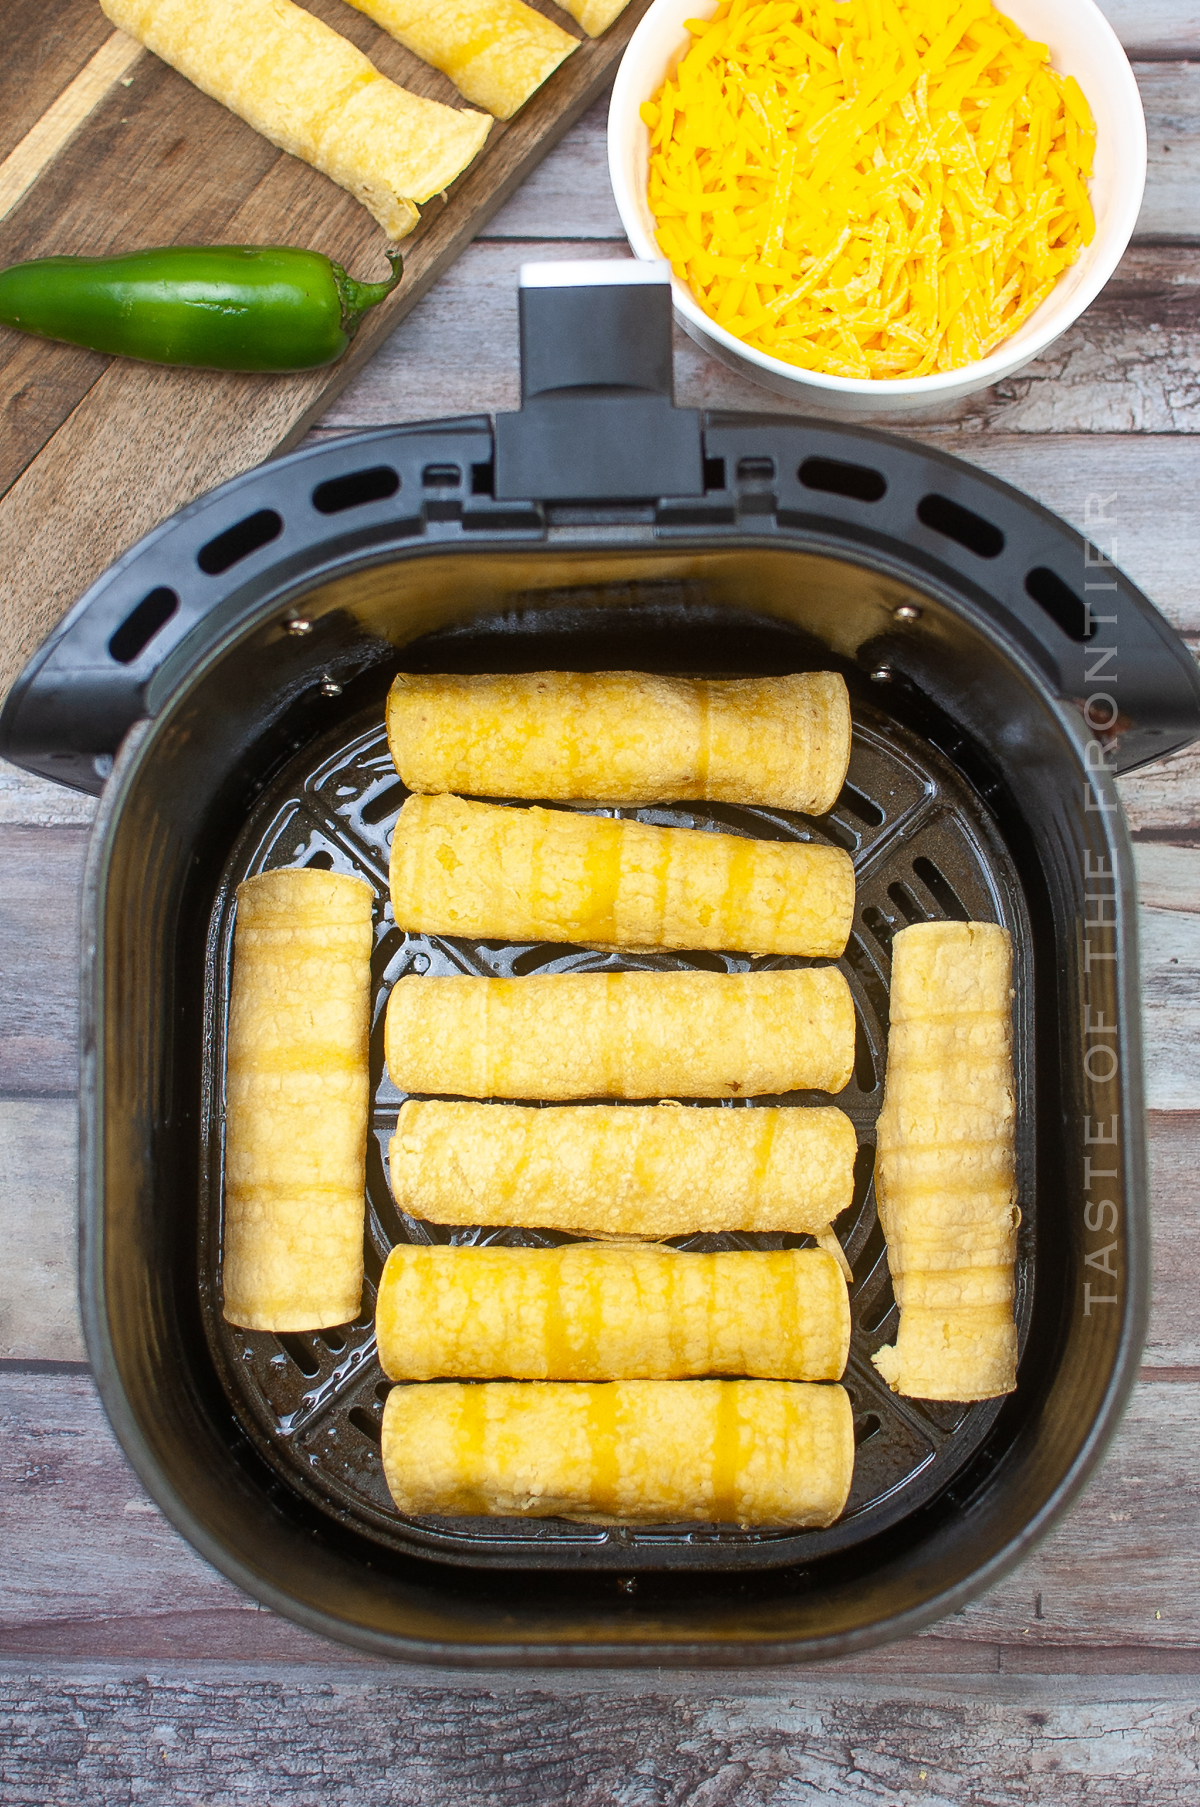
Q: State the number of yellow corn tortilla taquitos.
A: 11